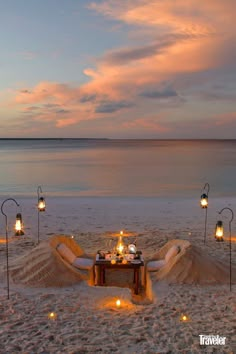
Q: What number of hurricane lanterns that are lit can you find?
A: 4